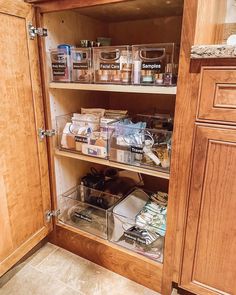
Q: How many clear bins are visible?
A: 8